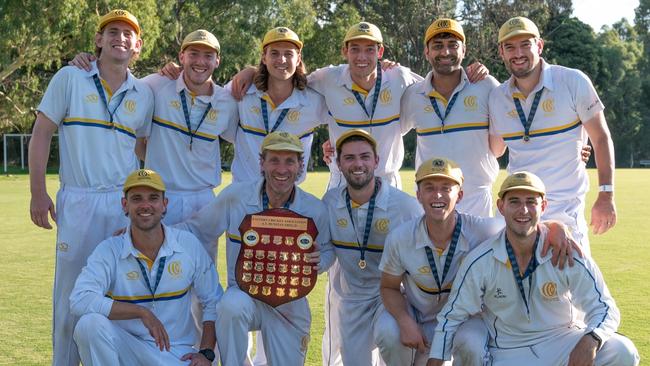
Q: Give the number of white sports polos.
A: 11